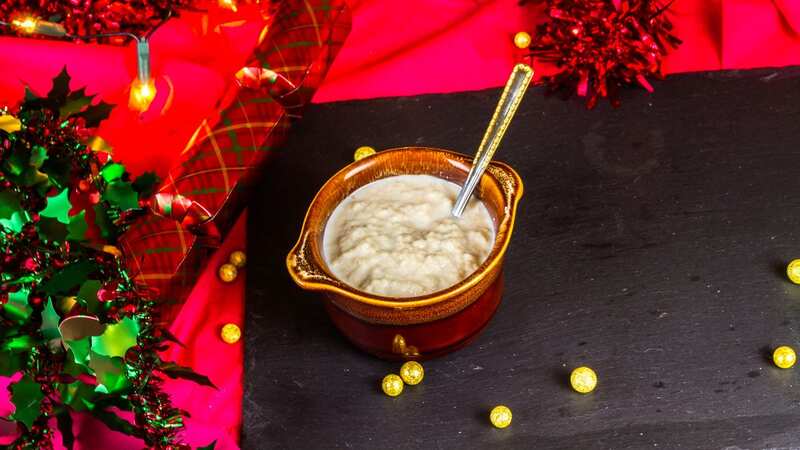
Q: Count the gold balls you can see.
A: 11